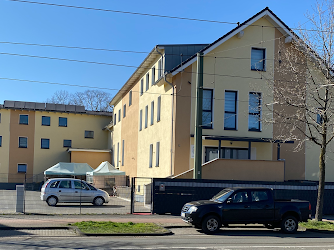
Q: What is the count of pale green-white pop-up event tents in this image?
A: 2